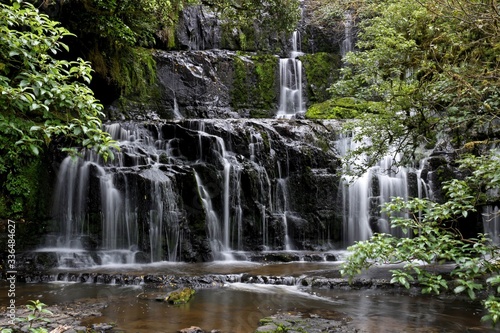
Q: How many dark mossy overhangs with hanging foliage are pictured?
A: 1